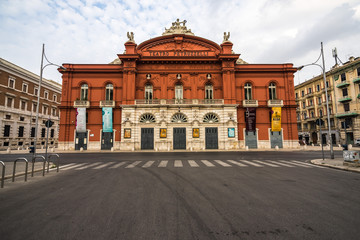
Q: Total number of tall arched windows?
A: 7